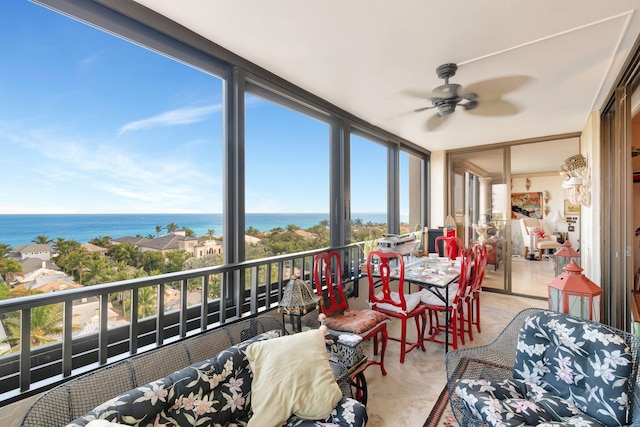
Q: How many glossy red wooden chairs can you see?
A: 5